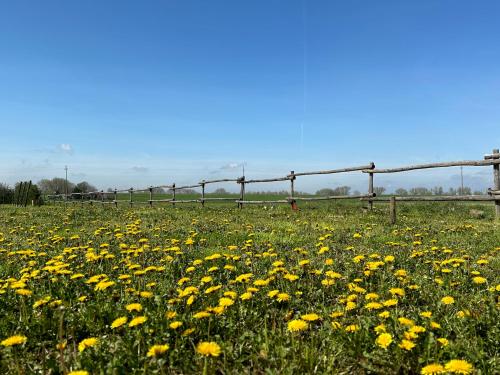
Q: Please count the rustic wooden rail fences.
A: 1